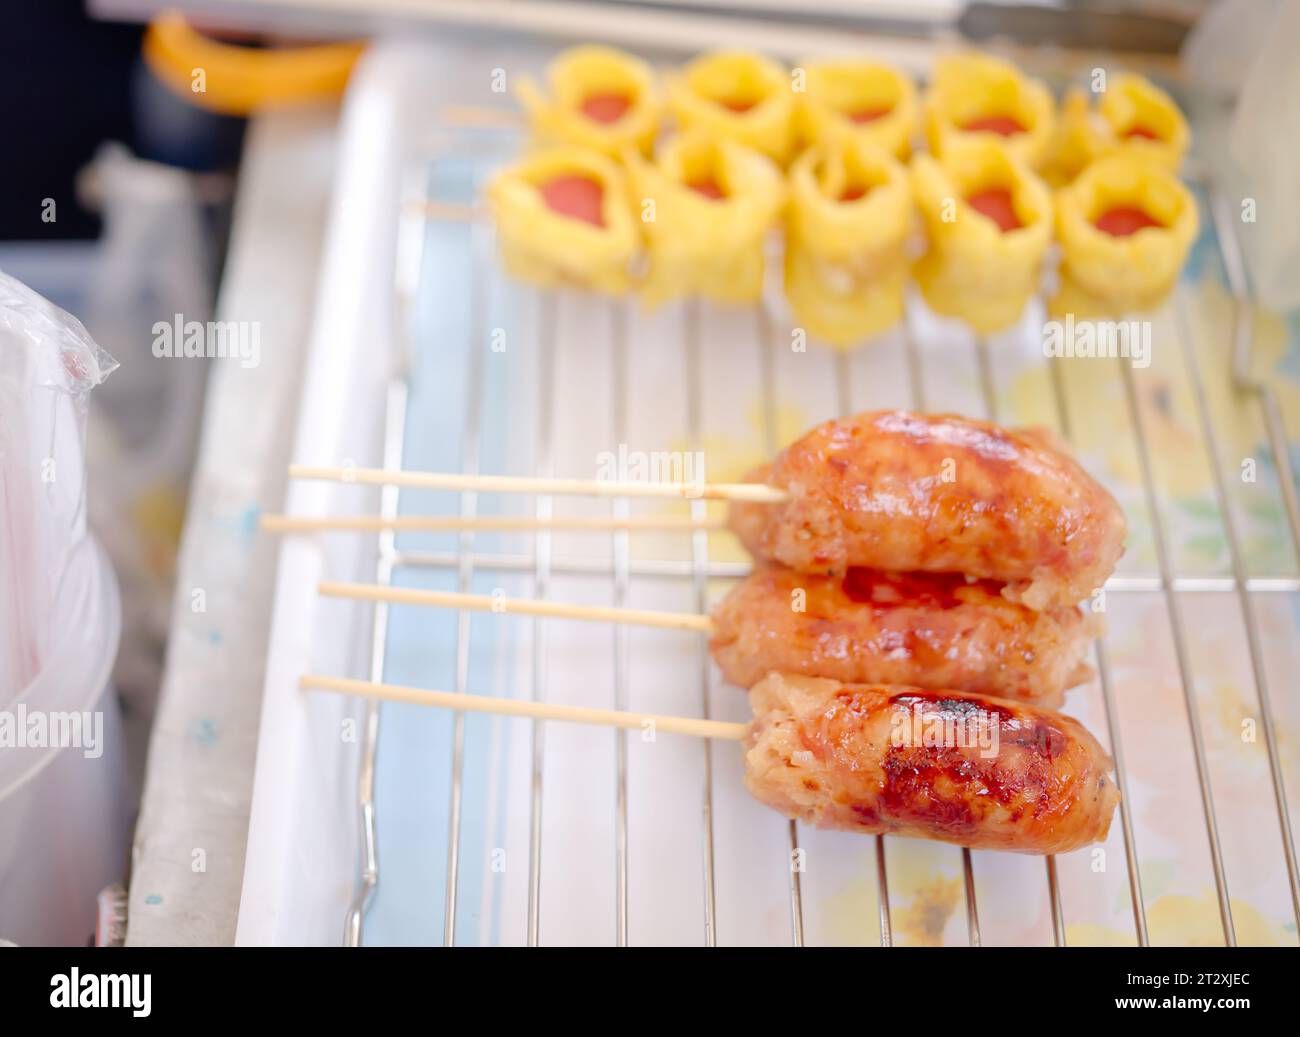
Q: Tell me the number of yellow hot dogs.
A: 10